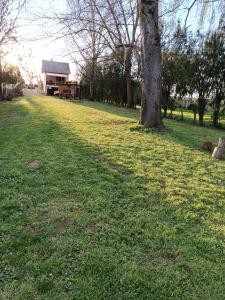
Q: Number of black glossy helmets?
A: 0